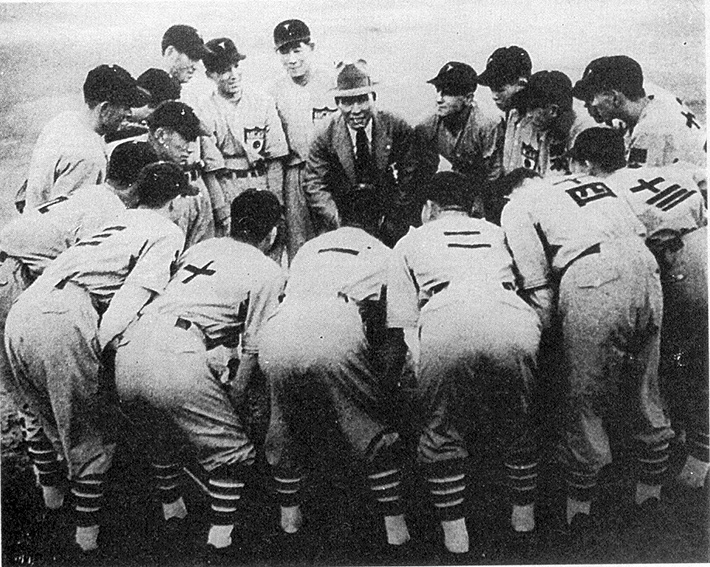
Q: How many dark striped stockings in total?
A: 11